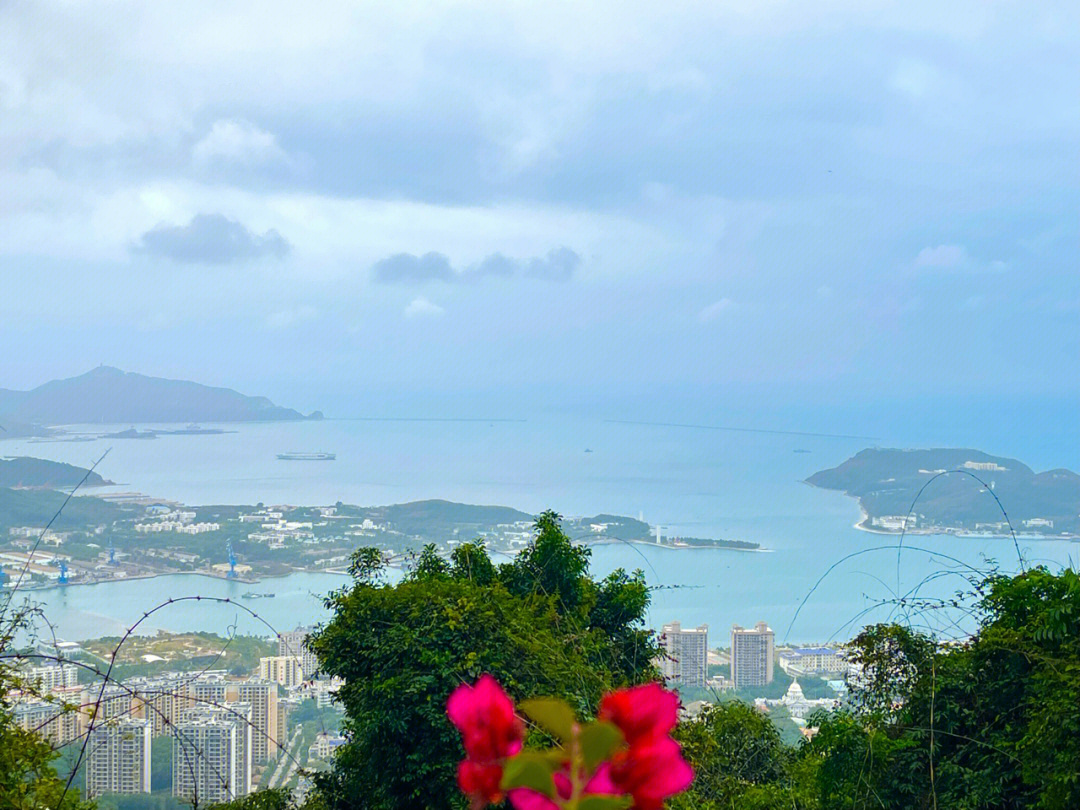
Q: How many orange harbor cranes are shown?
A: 0